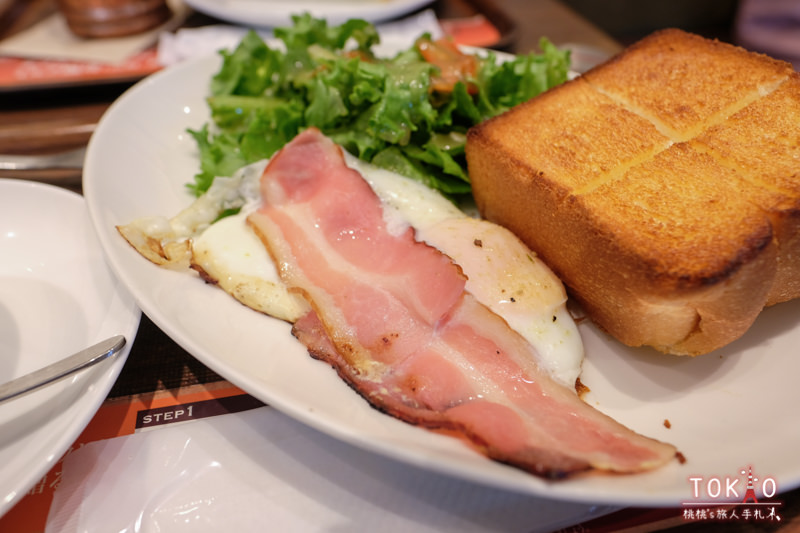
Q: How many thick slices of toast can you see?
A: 1